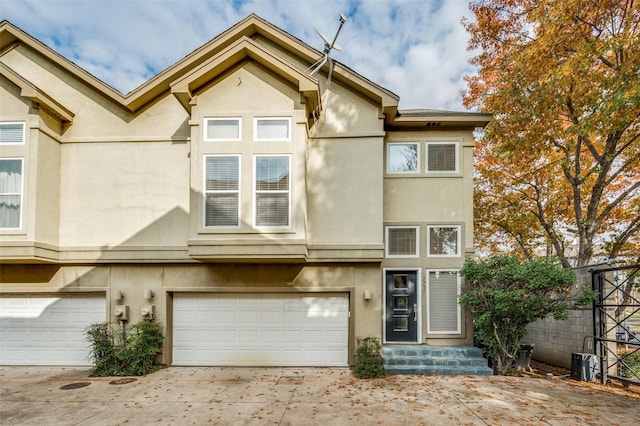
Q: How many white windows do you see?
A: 11